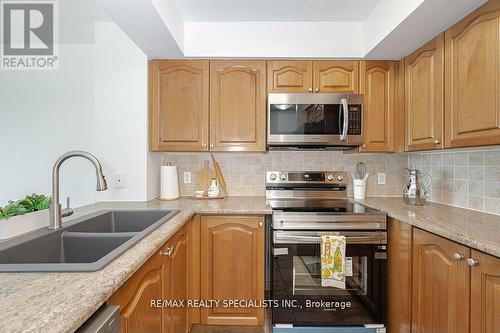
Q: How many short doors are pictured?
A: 2